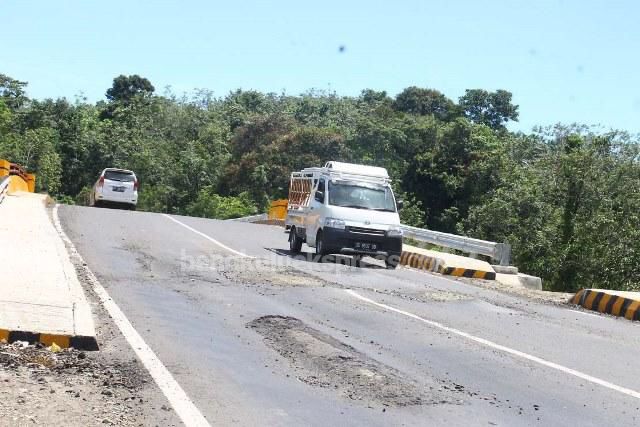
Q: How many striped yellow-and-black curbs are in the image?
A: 3